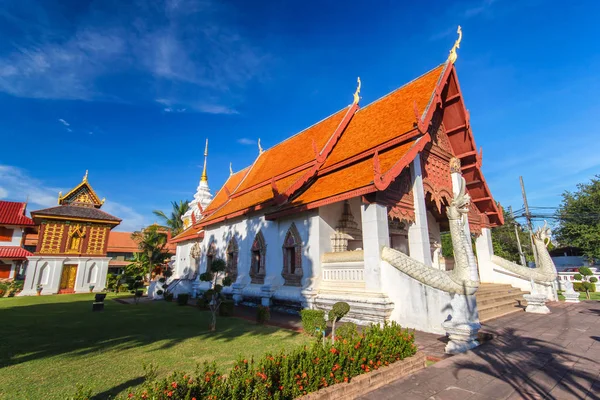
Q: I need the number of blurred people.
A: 0